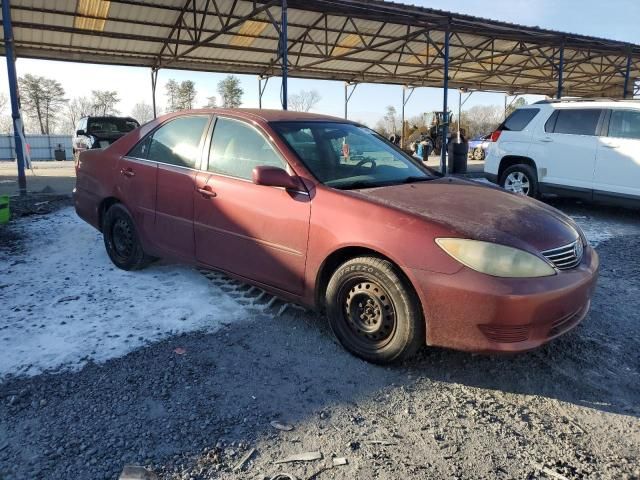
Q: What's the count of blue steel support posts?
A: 5